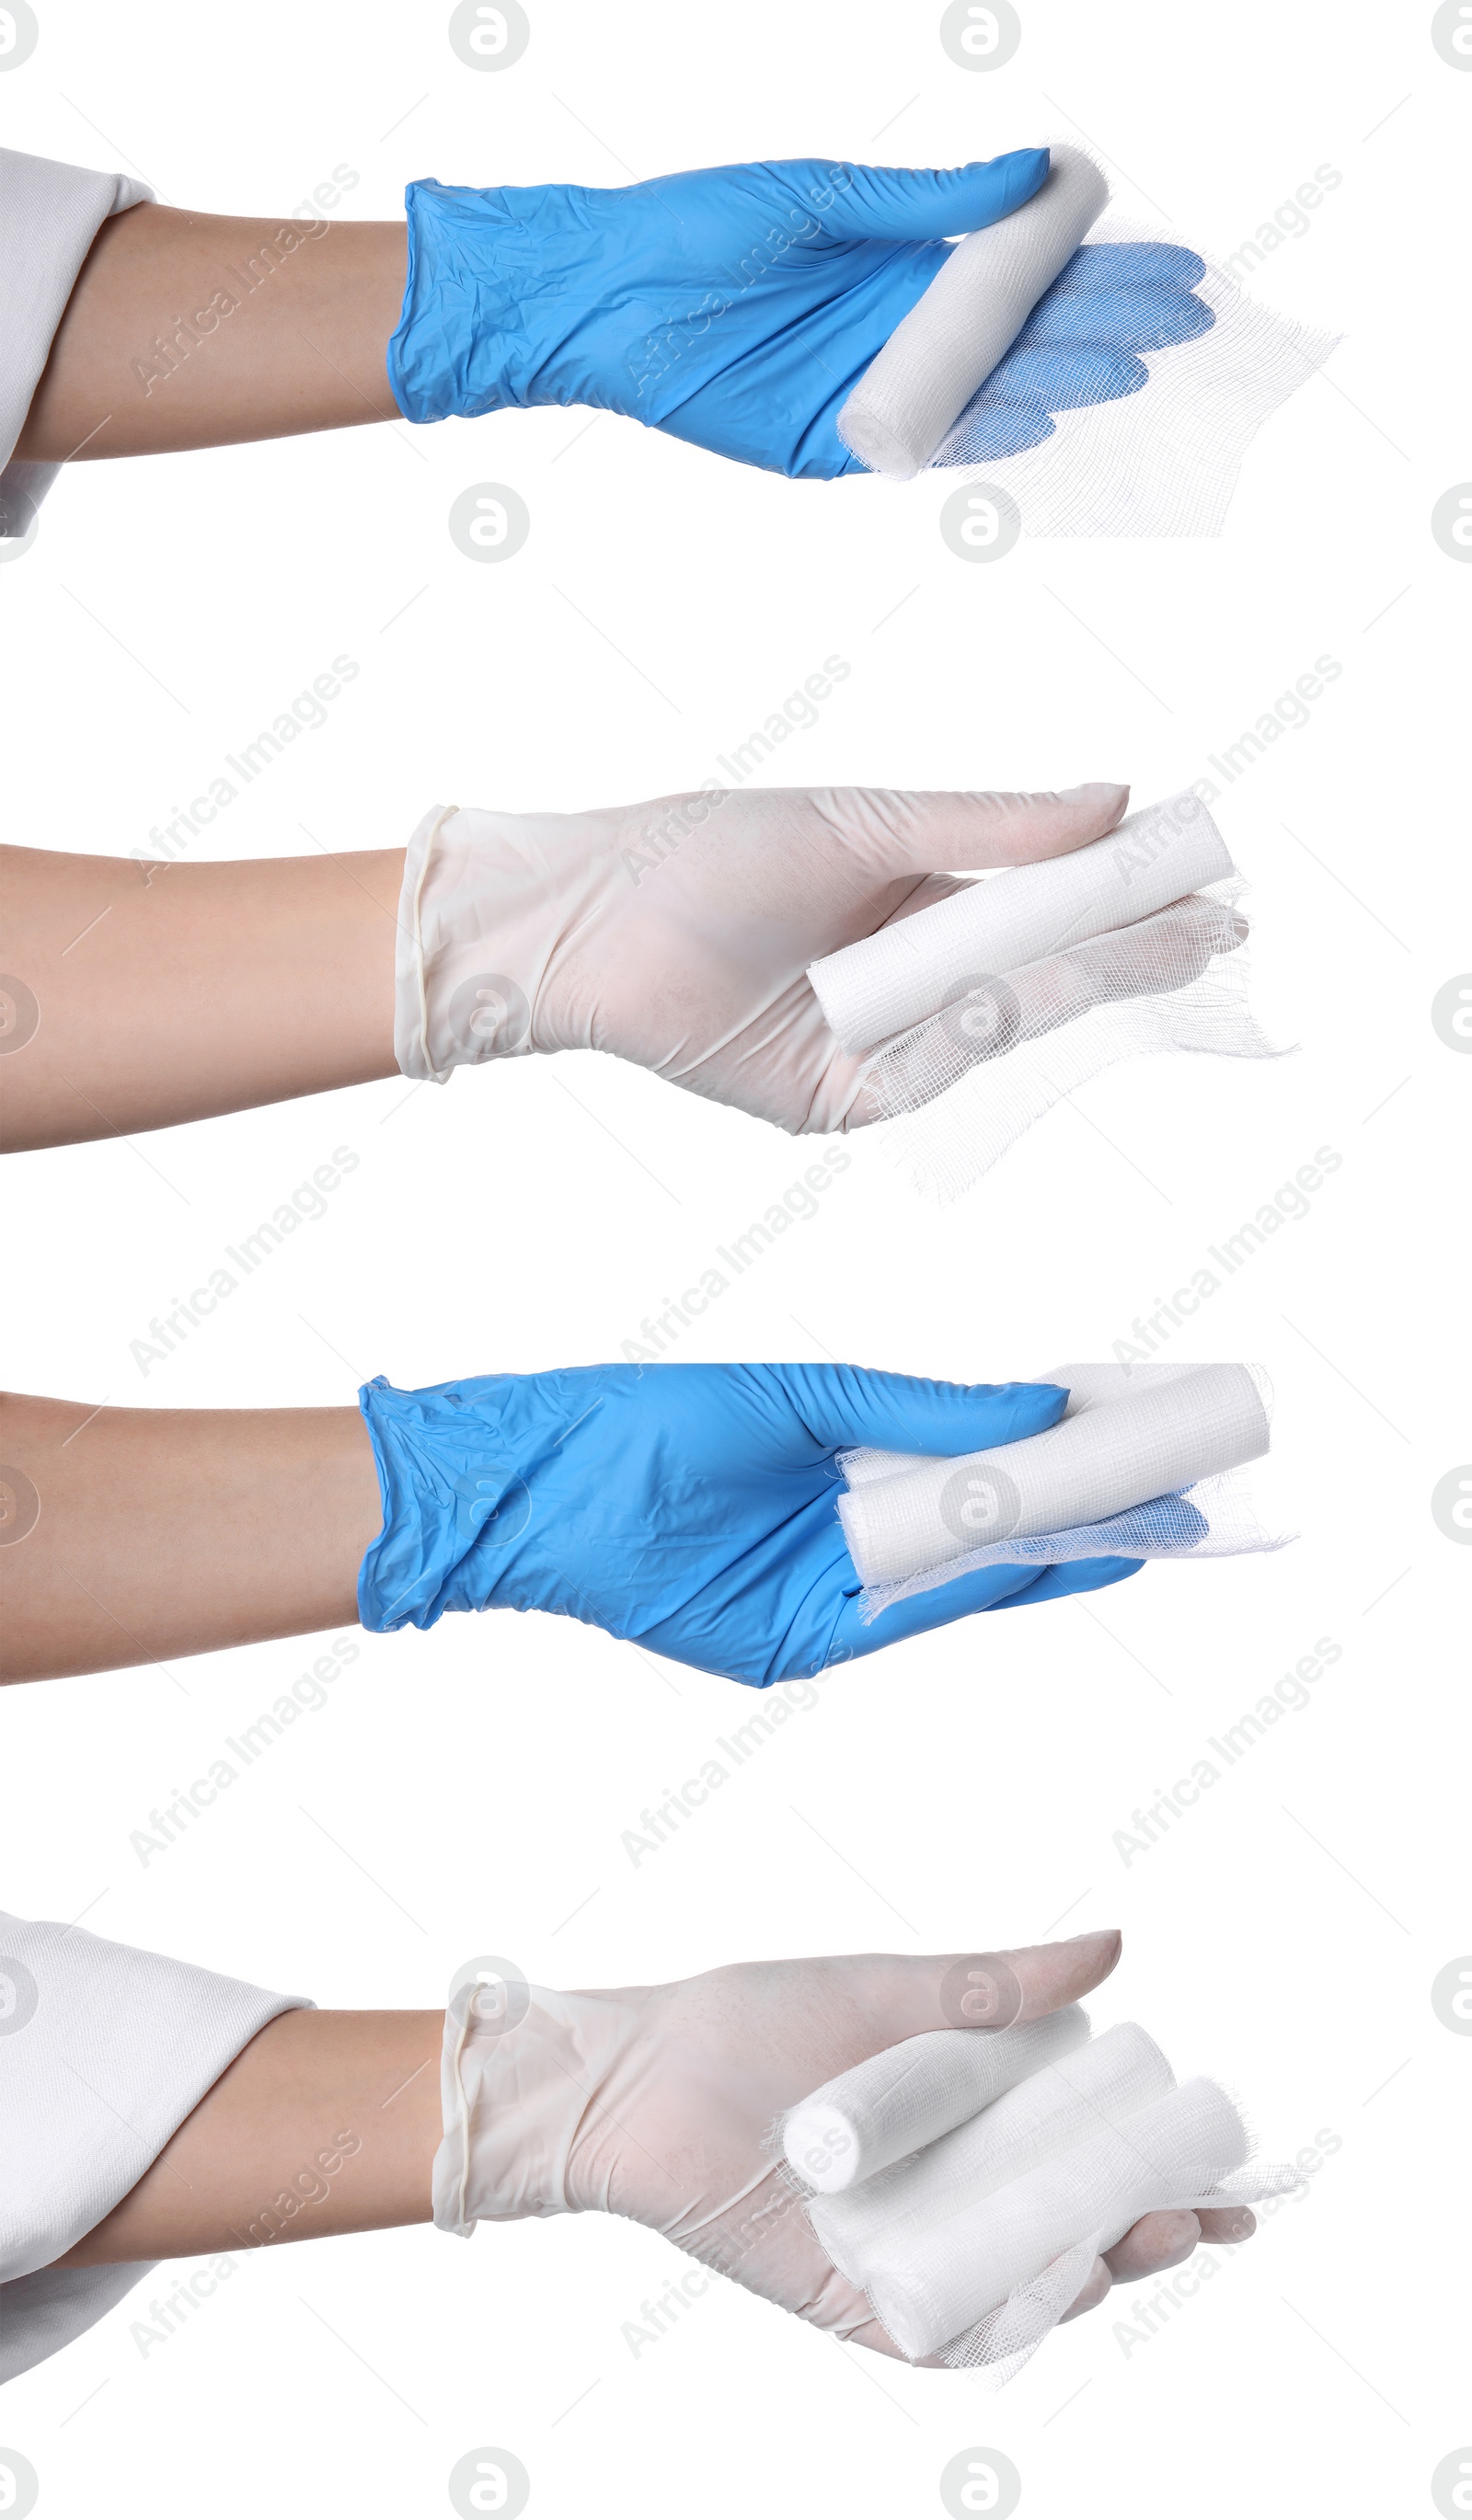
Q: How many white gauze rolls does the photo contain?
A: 7